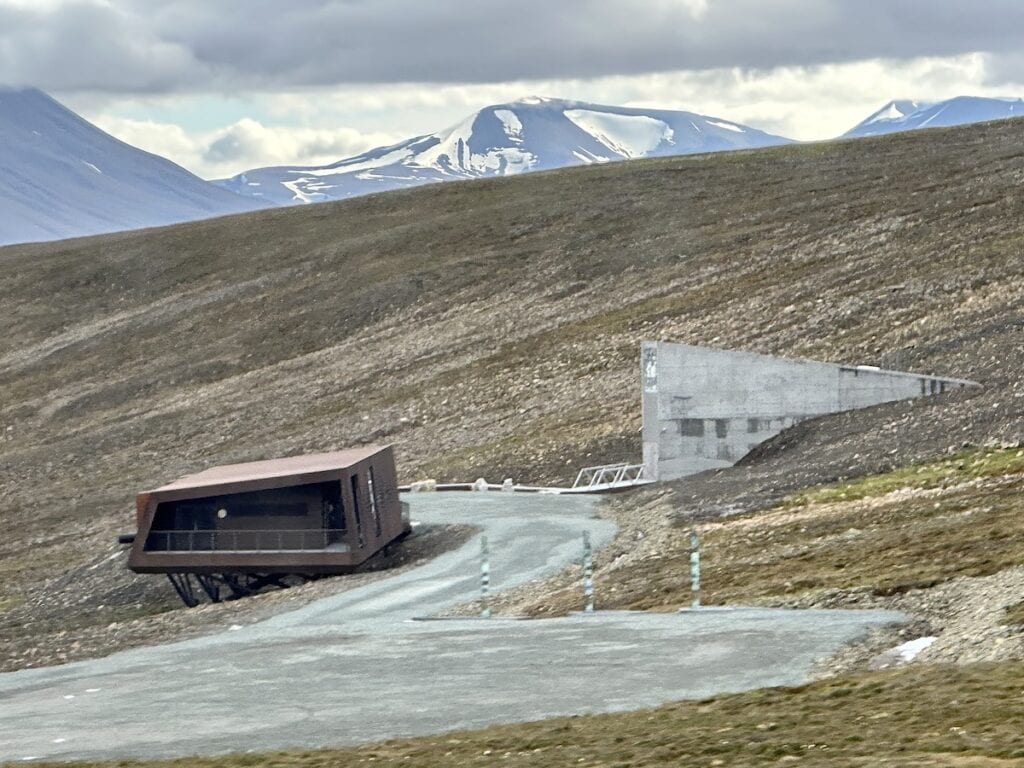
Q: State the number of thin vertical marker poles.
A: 3